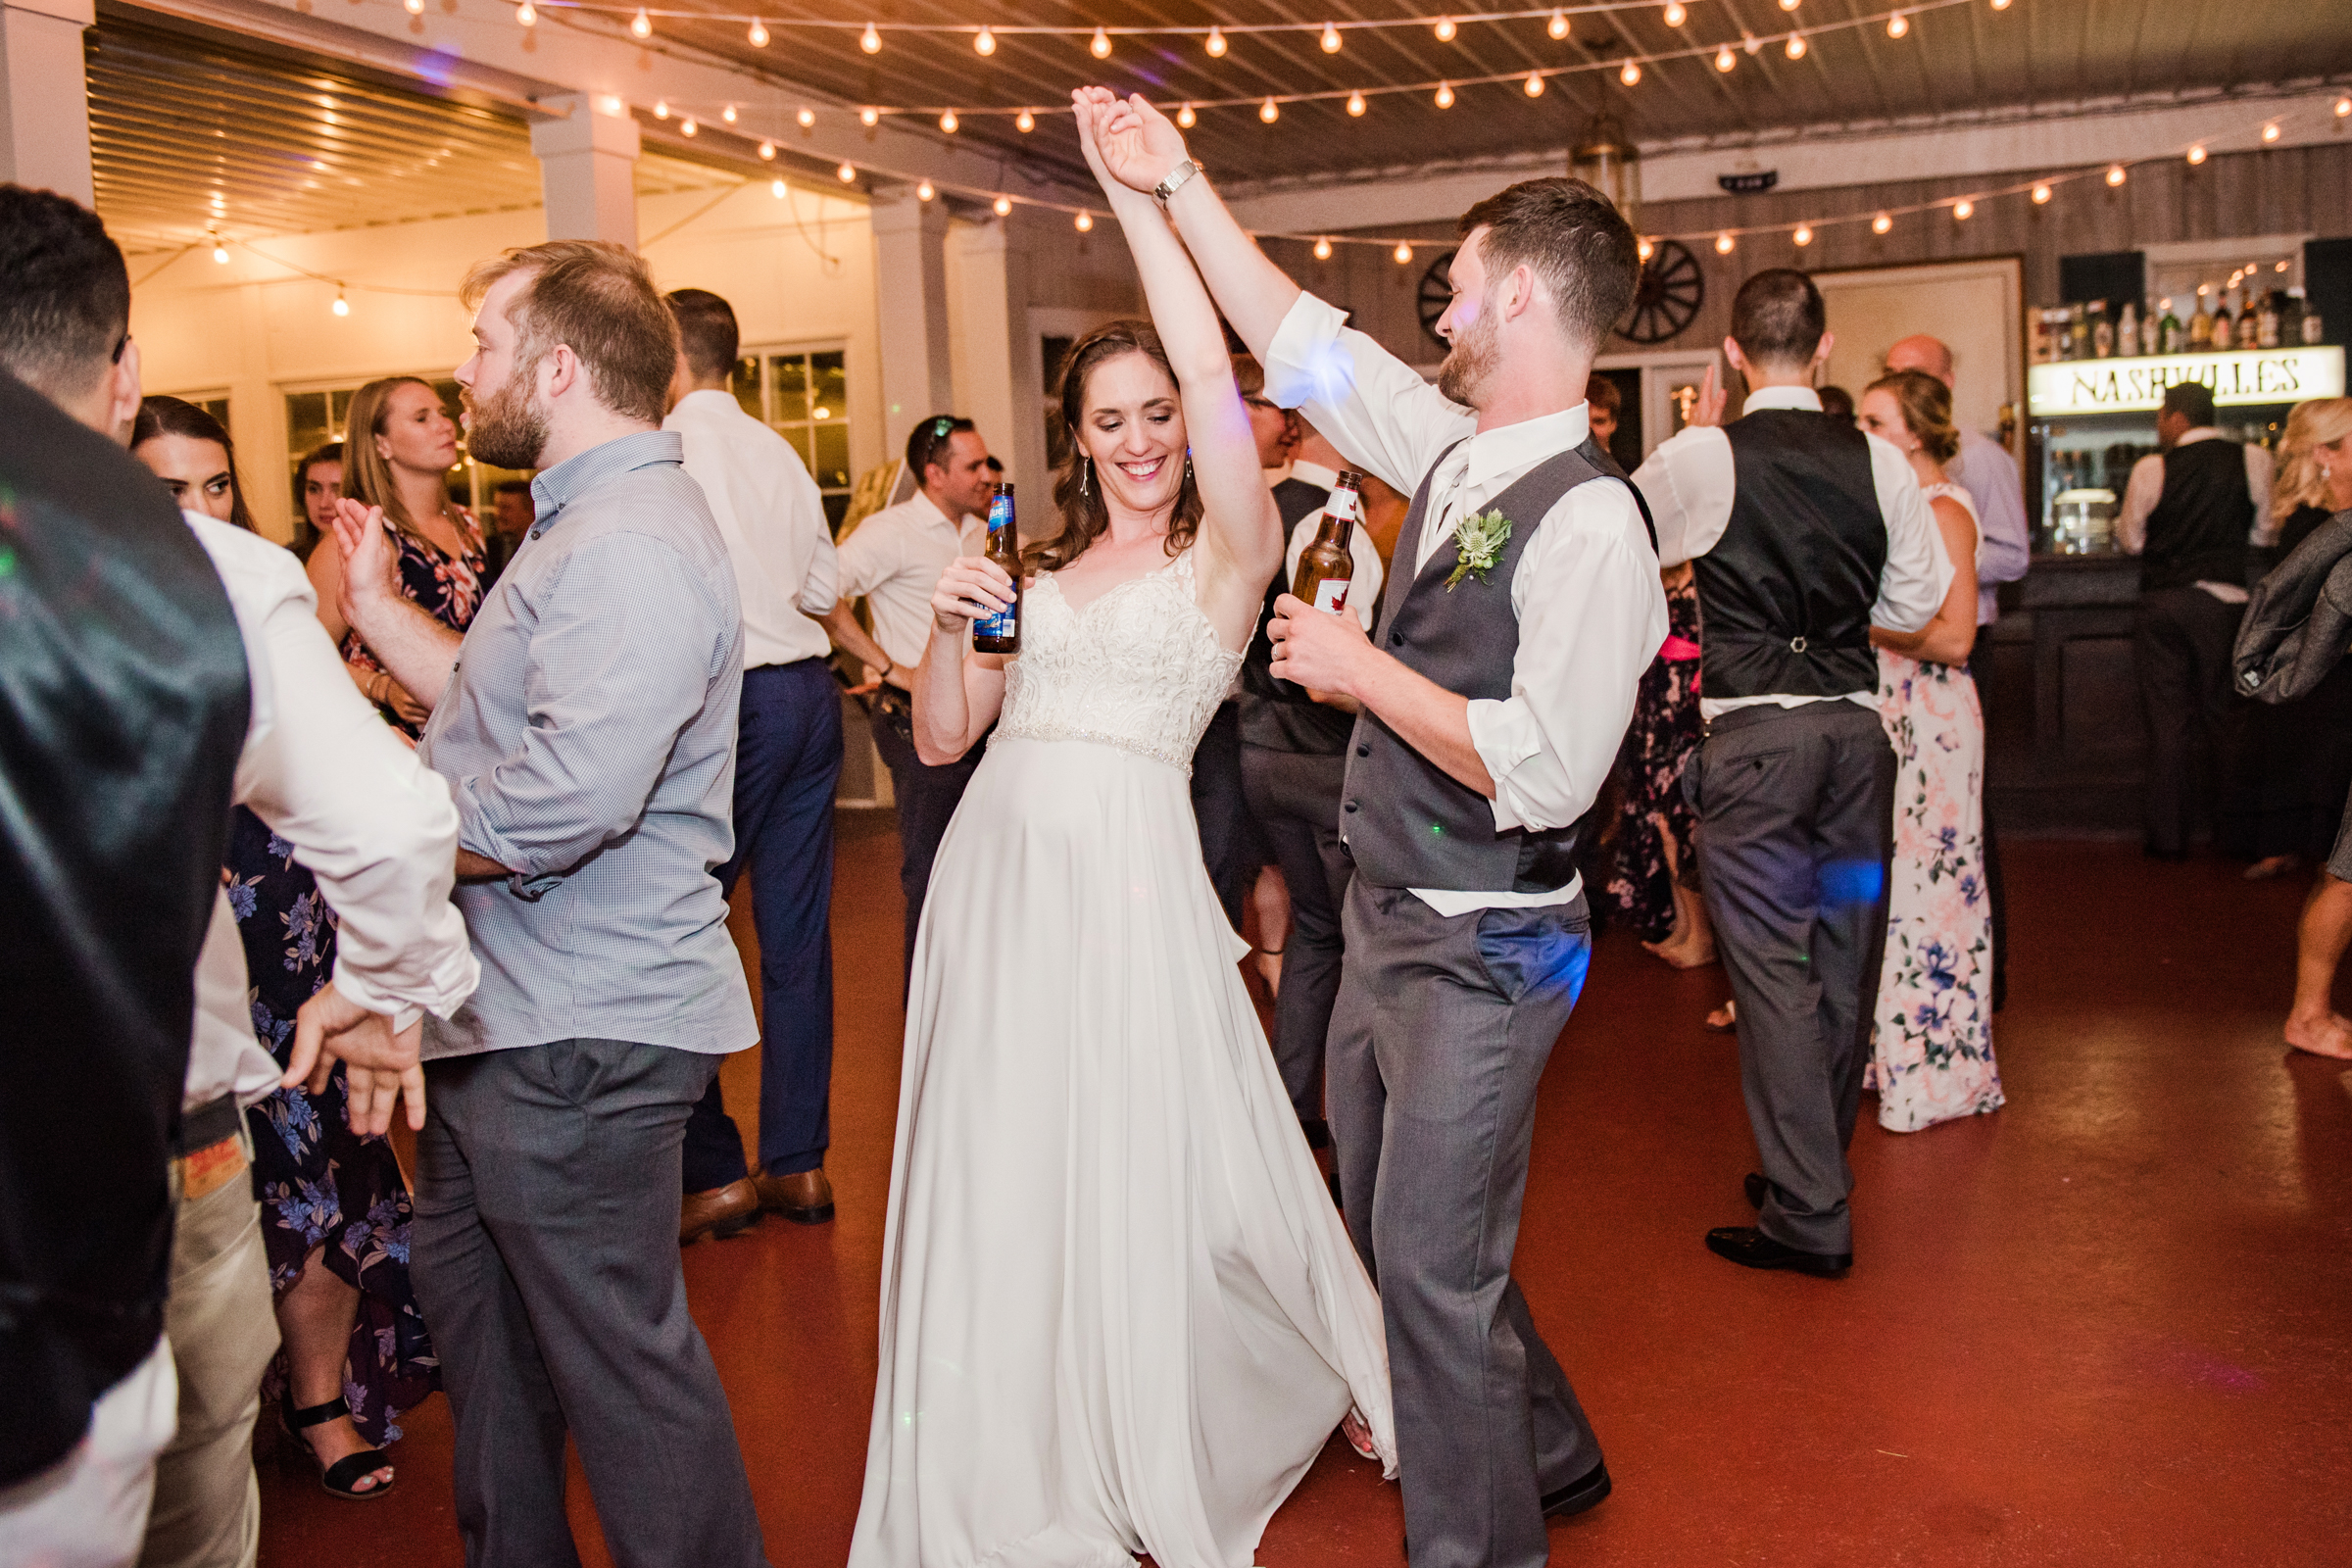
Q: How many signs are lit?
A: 1